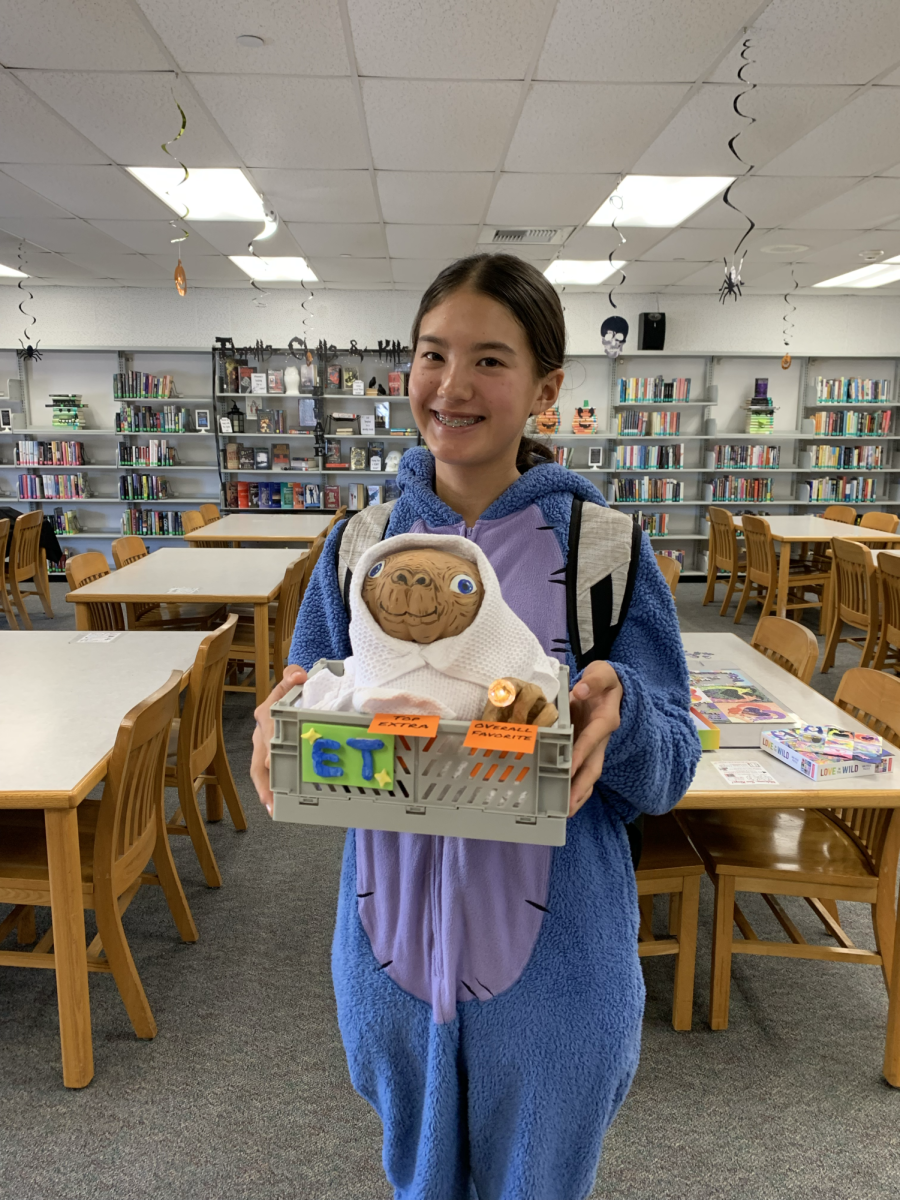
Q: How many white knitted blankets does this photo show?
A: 1